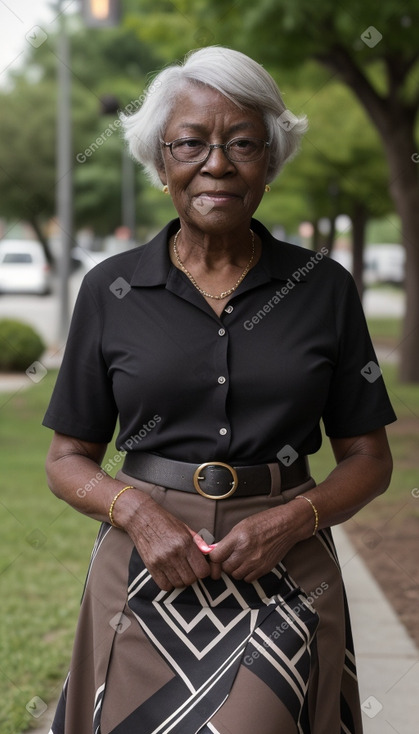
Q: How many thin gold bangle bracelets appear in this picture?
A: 2